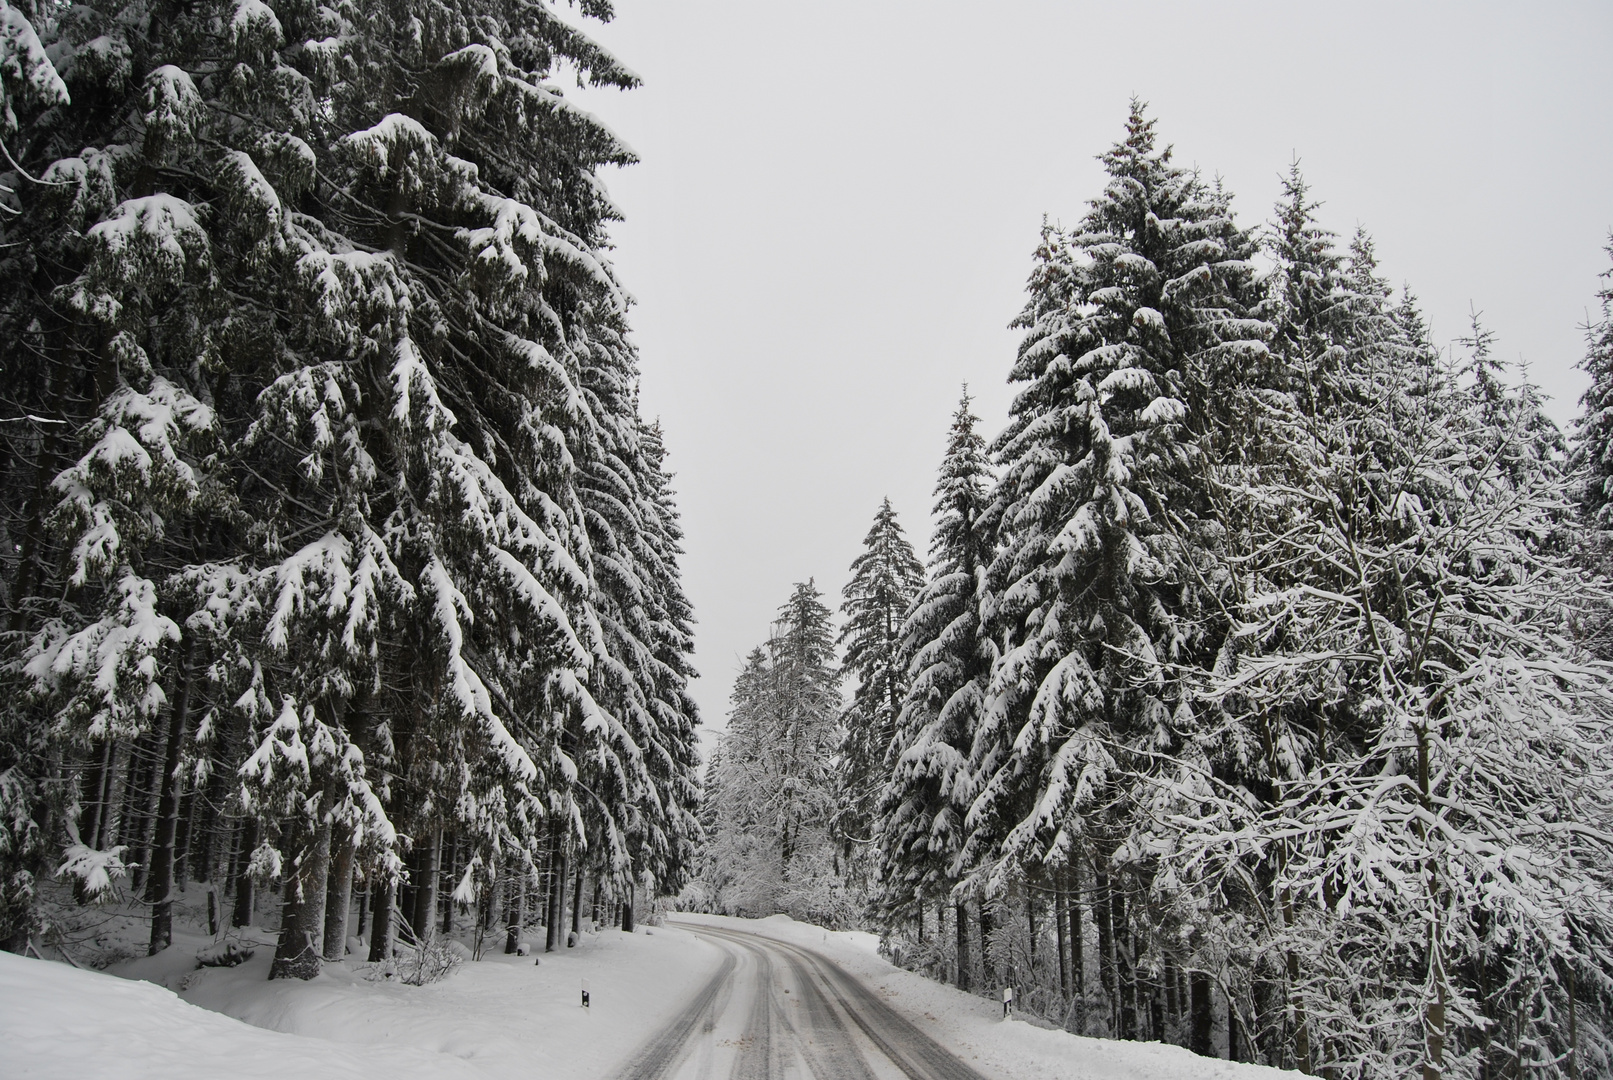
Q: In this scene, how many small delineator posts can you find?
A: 2